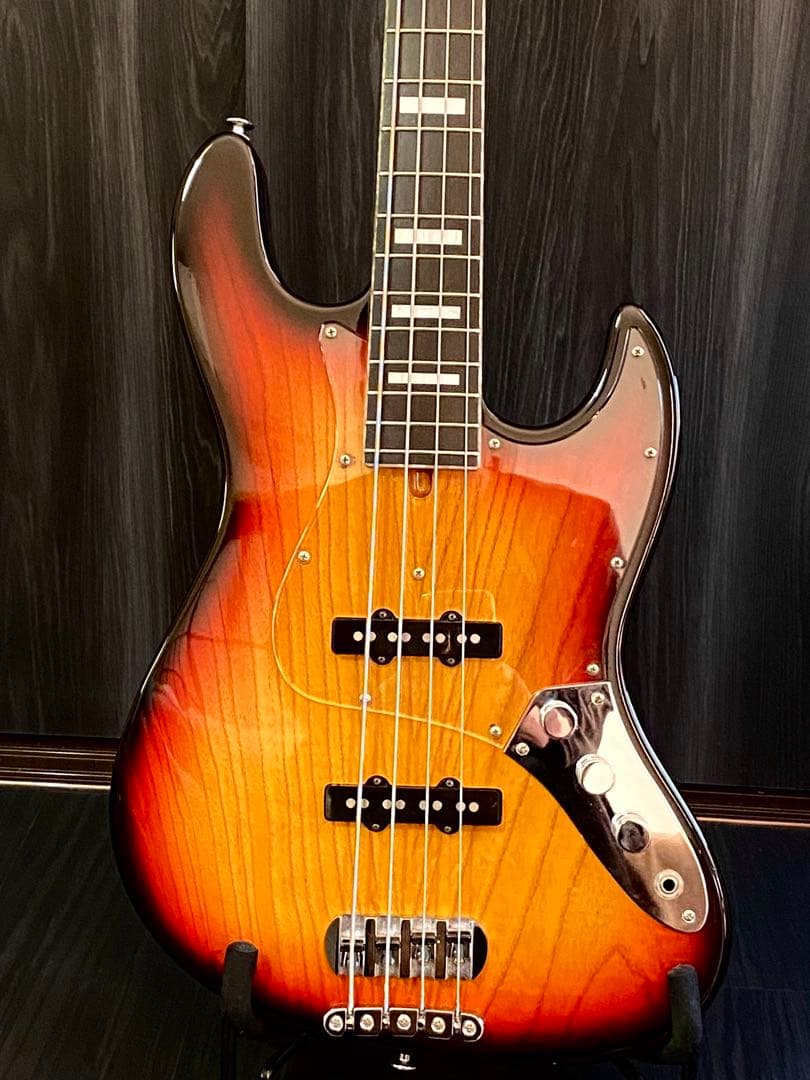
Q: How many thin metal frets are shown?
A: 12